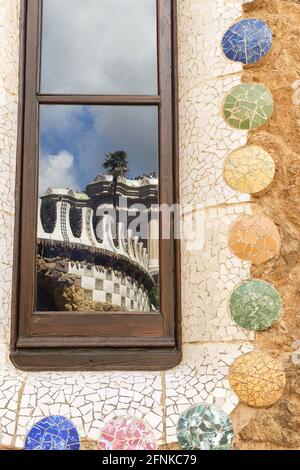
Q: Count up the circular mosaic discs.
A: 9